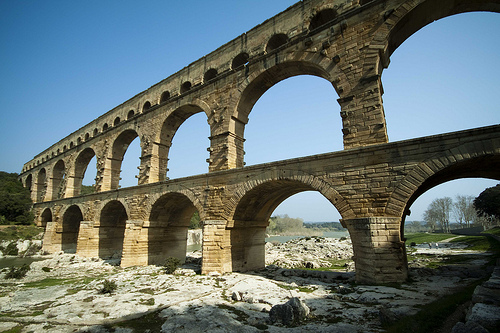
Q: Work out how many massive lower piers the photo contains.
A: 5